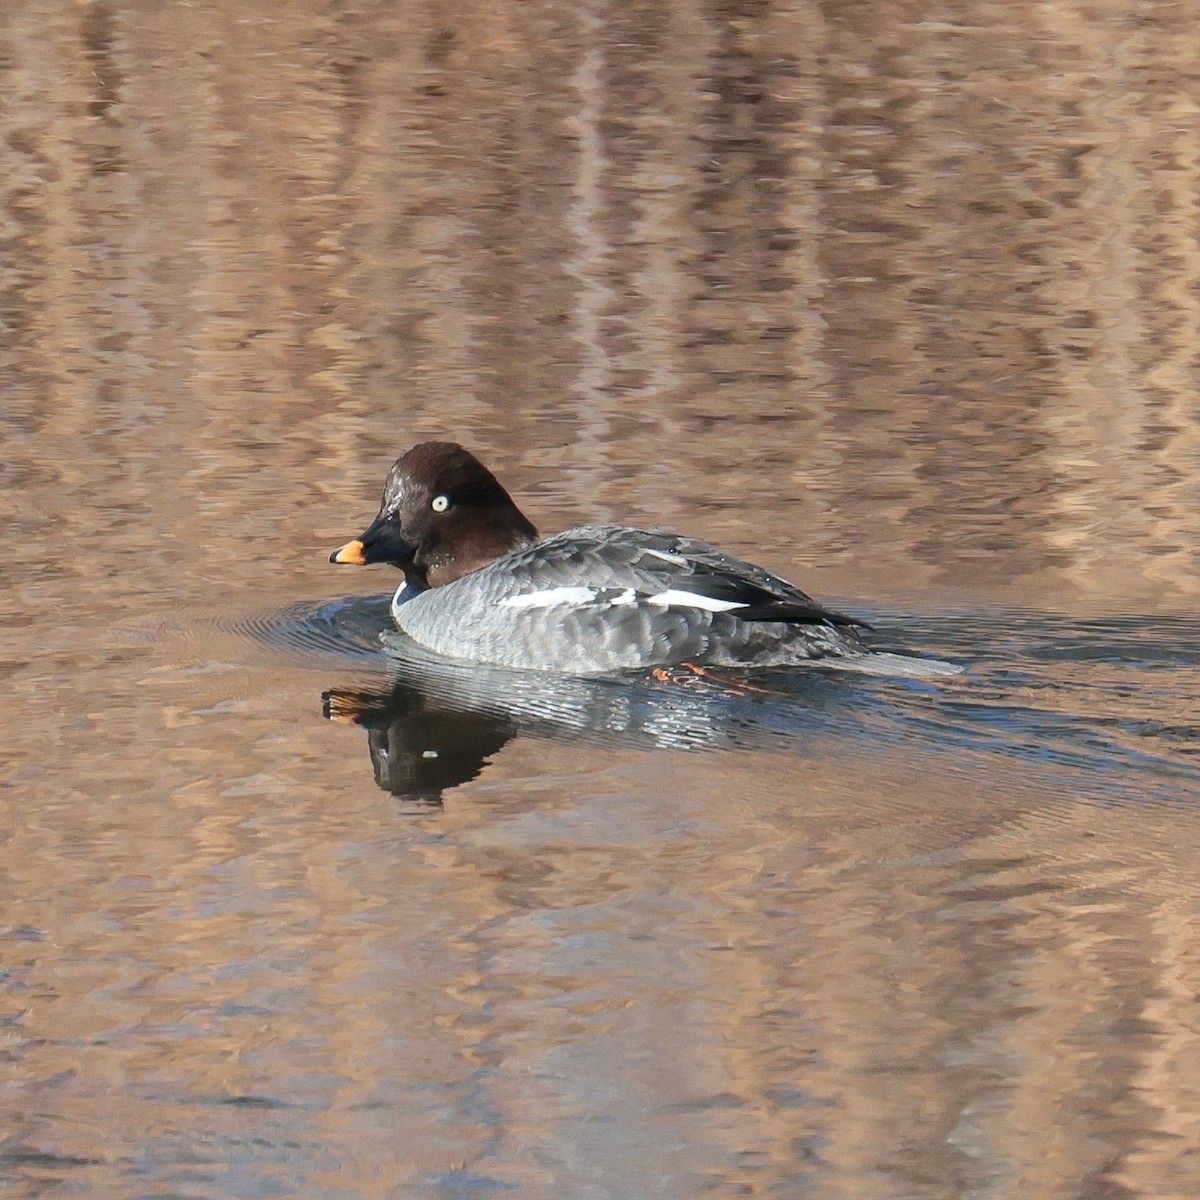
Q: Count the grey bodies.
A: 1